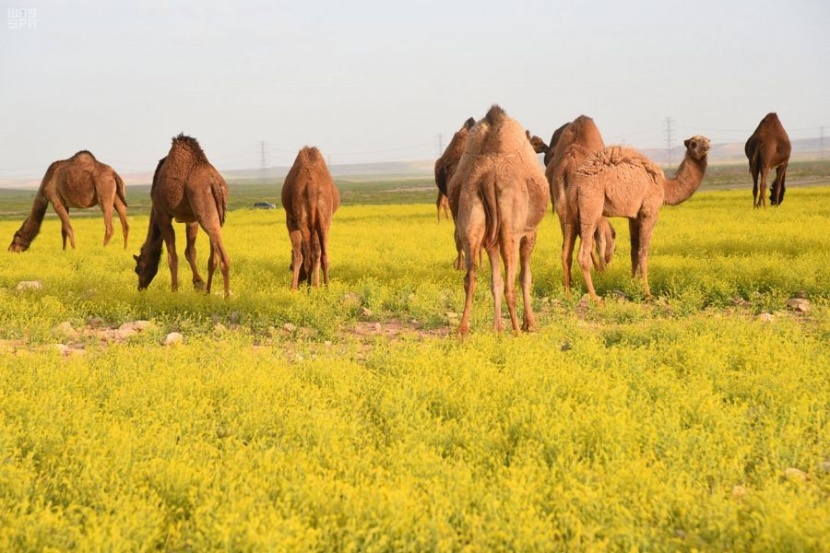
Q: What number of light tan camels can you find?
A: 2